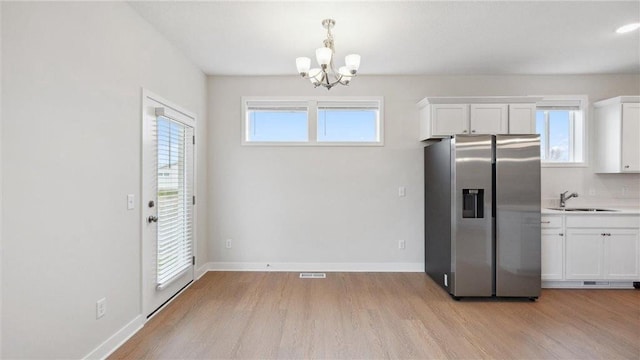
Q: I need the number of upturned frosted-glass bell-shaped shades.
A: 5